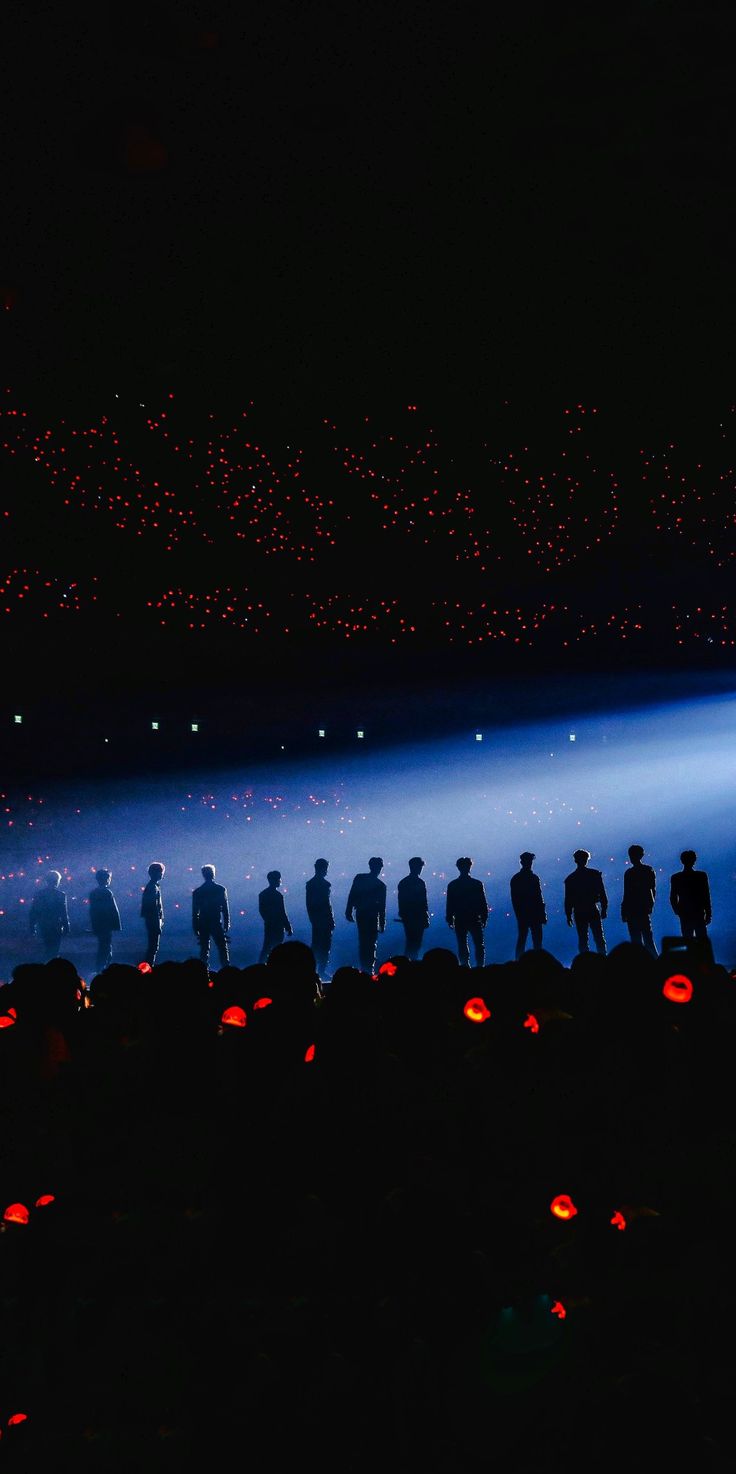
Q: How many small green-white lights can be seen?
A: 7